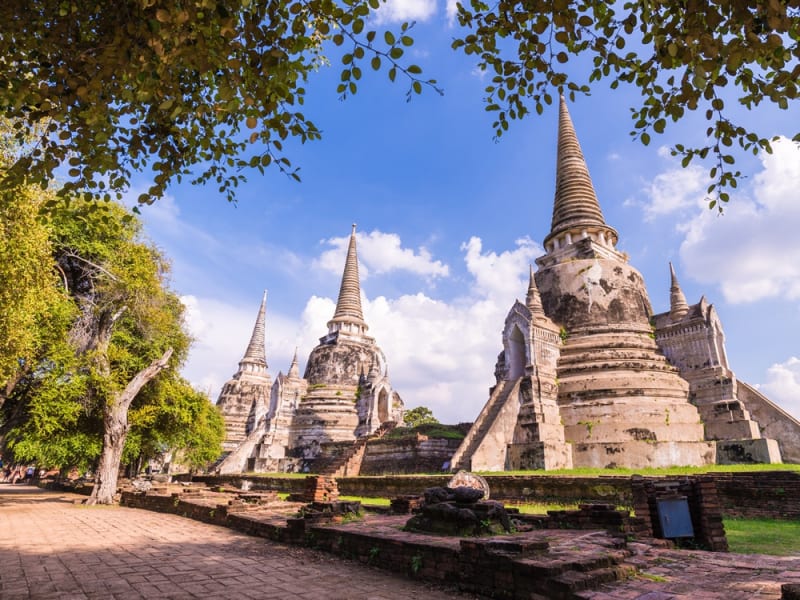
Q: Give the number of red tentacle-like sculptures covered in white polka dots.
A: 0